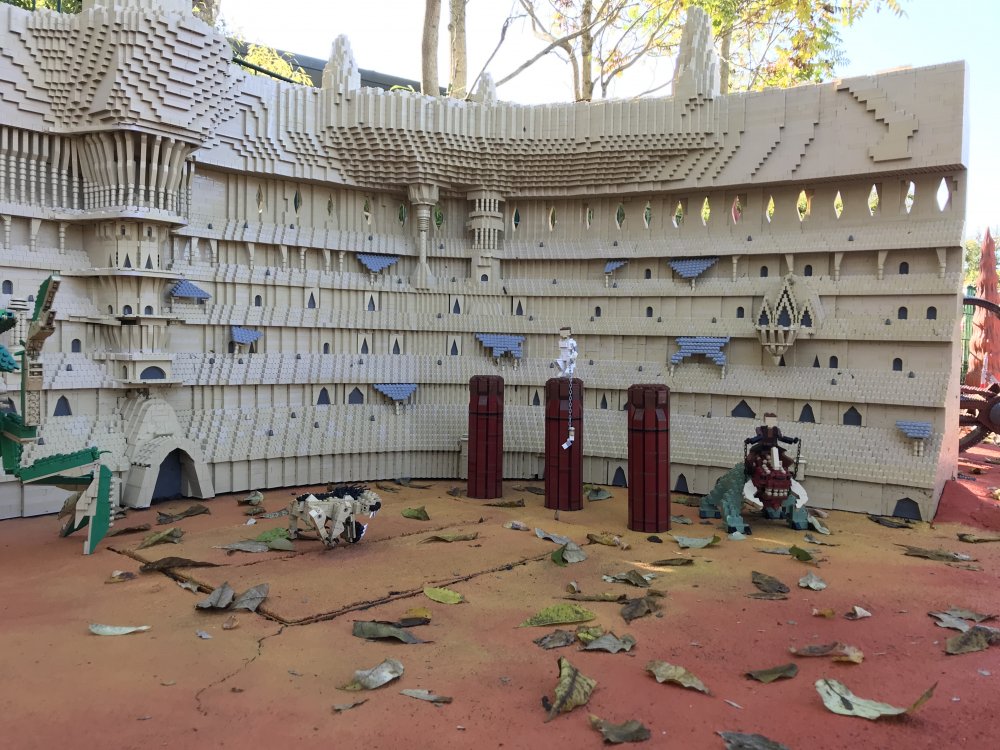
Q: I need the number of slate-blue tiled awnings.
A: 9